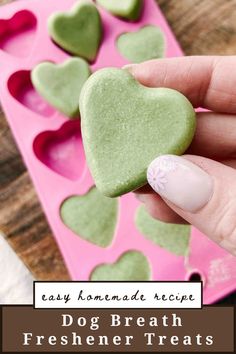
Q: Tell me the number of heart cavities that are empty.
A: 3